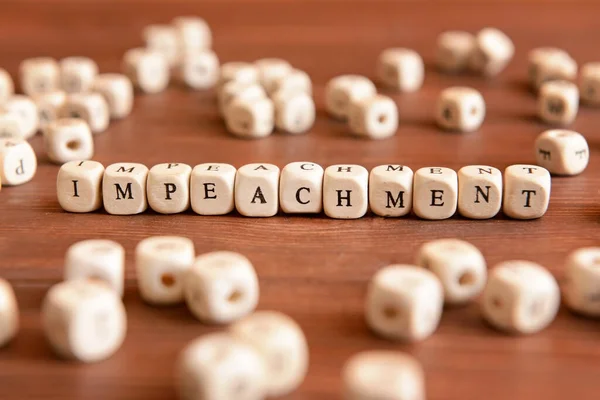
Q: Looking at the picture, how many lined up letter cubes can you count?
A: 11